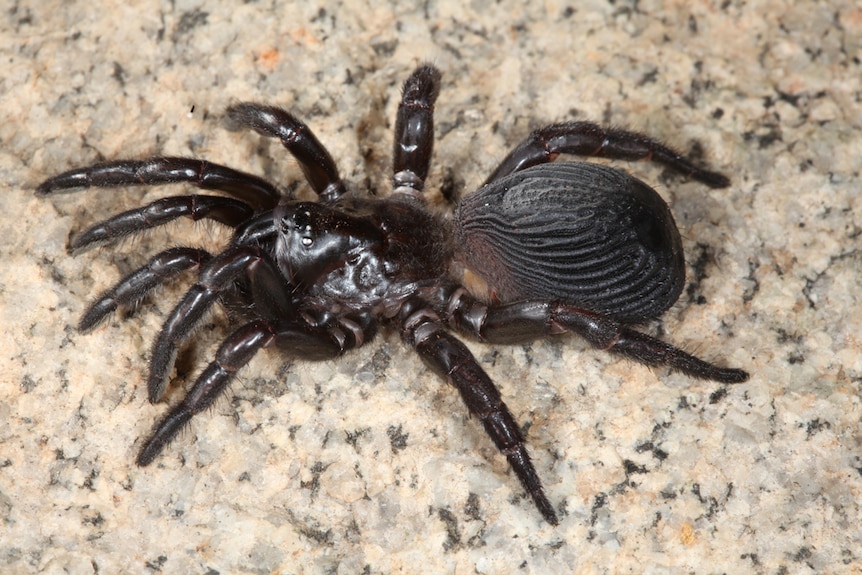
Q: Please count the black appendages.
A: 10